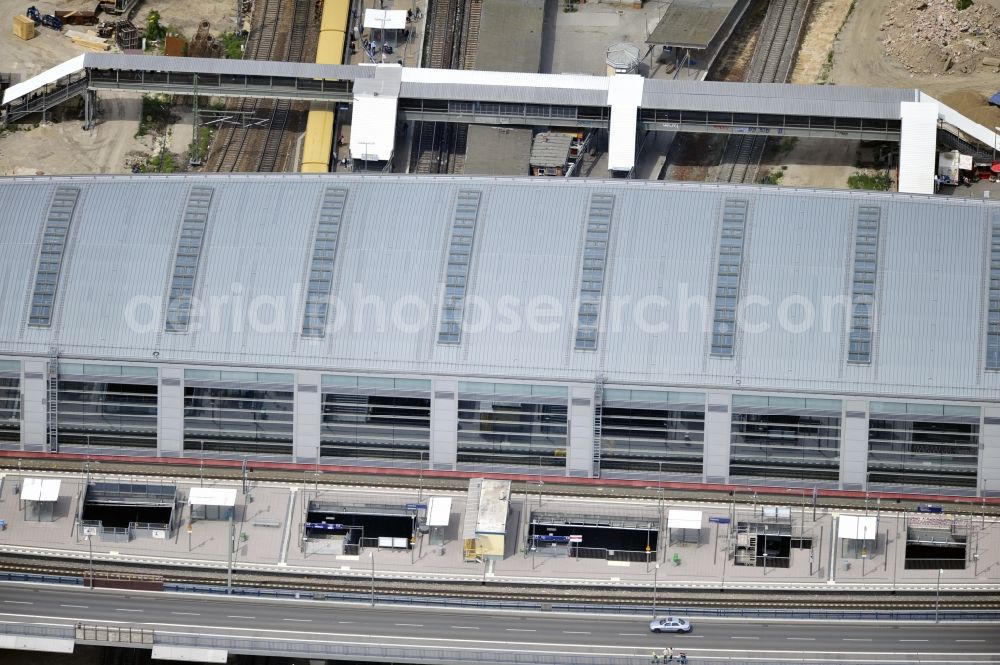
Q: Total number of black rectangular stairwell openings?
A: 5